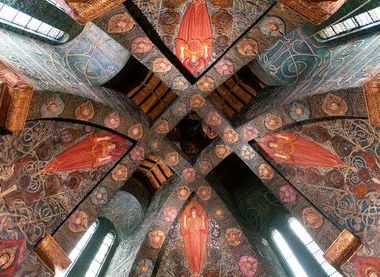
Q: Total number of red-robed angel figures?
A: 4